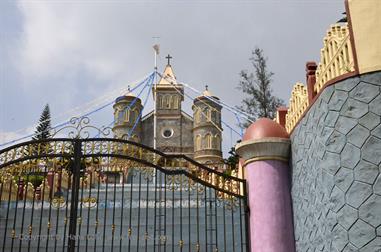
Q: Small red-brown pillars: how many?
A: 2